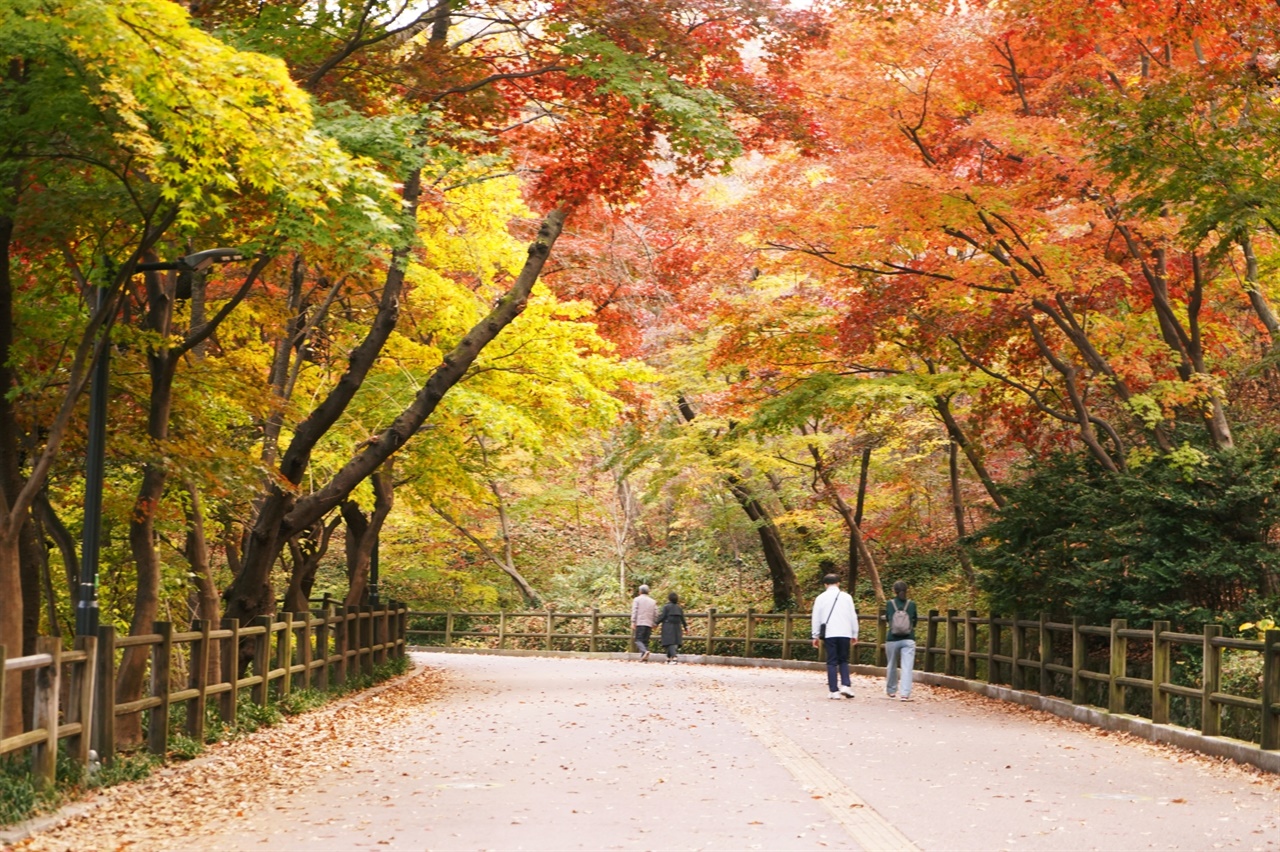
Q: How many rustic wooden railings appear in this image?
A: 2